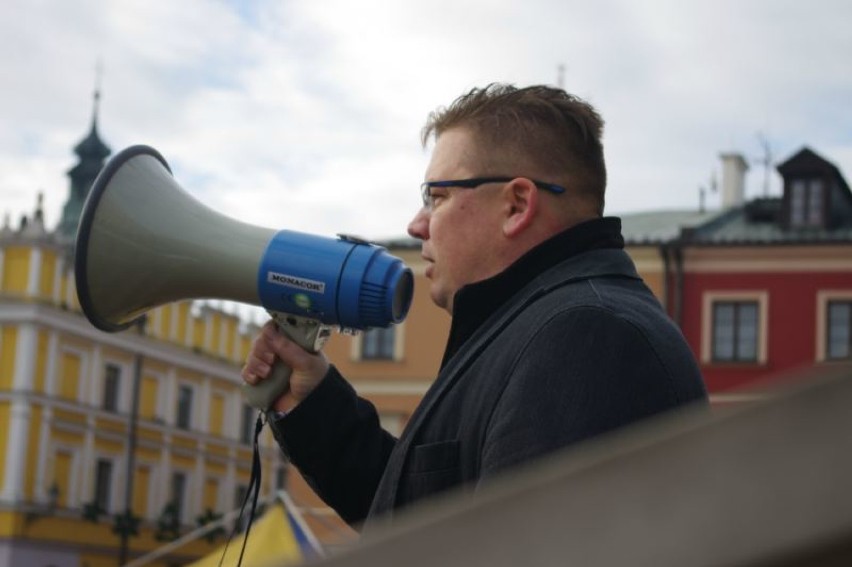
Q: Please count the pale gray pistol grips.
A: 1